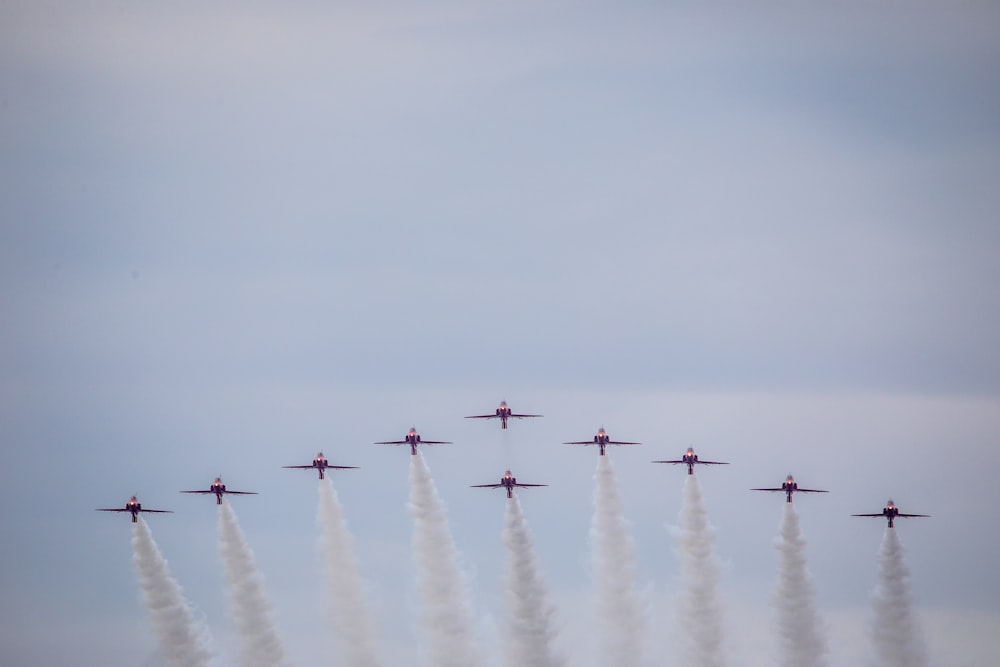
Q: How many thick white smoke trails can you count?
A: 9